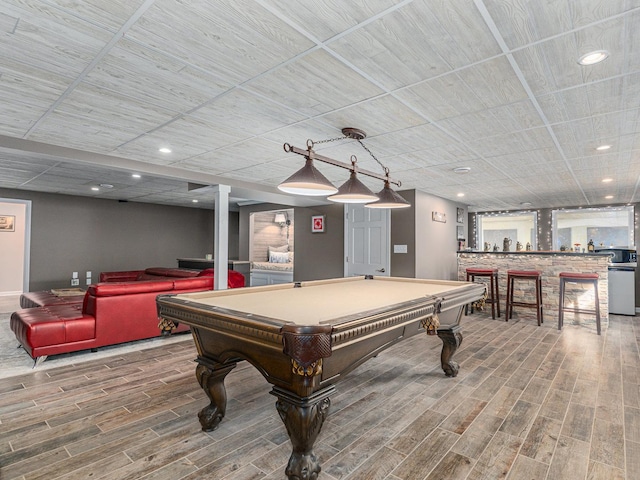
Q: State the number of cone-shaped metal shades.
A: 3